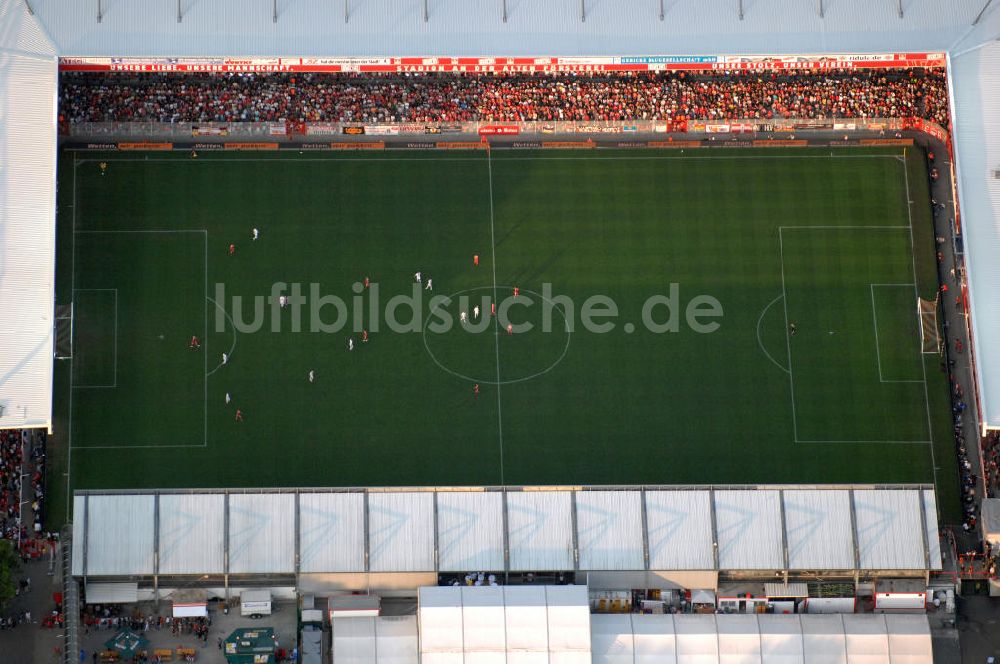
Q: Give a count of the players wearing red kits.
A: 10